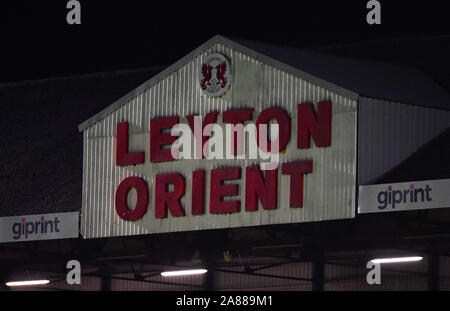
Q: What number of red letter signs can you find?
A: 12